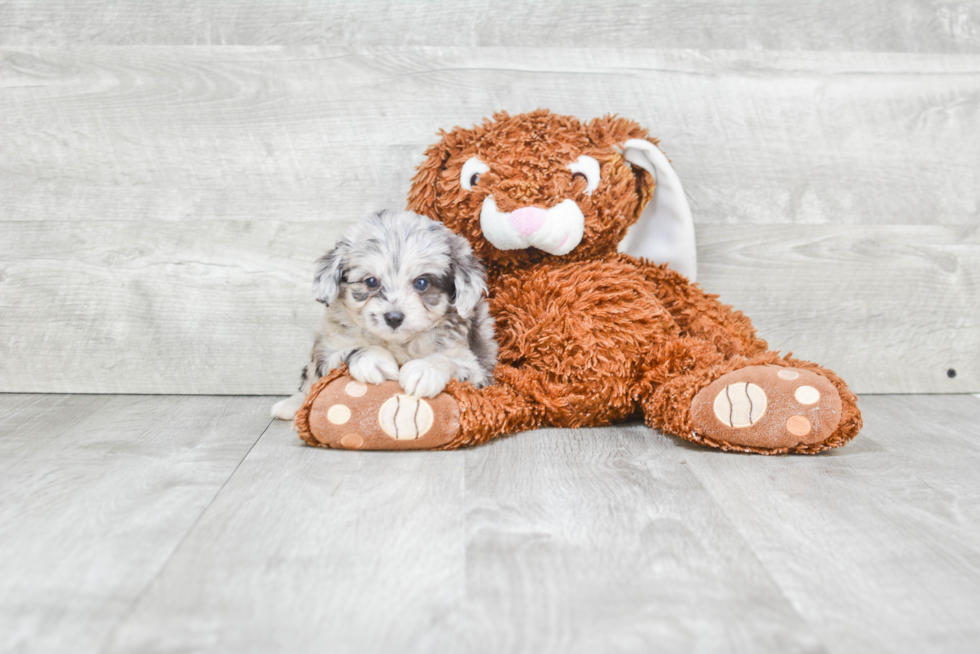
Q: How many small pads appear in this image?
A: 6